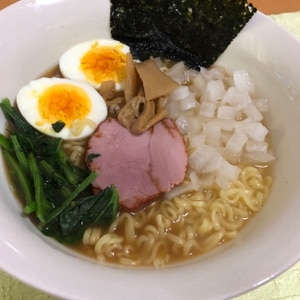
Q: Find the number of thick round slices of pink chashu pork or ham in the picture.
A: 1